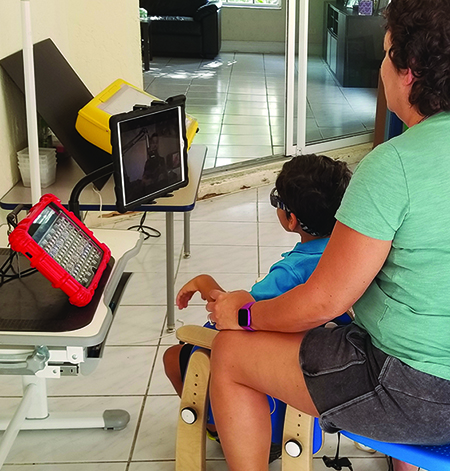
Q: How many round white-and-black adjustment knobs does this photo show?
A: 2